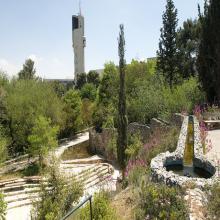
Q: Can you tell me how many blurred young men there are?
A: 0